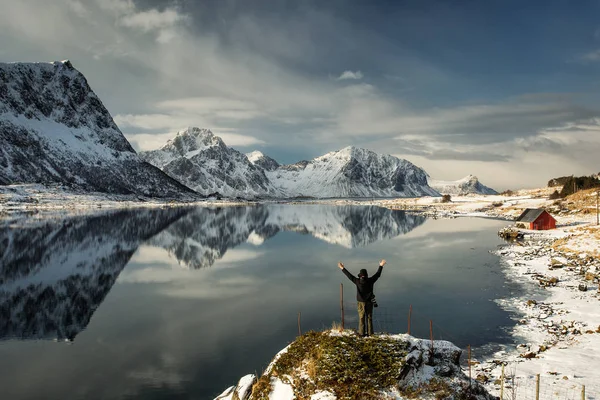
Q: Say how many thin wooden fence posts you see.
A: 8